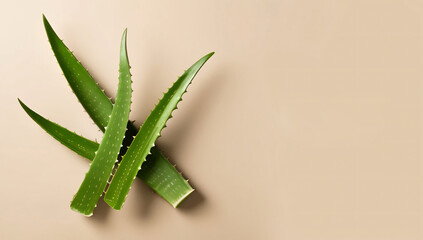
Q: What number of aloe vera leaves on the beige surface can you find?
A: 4